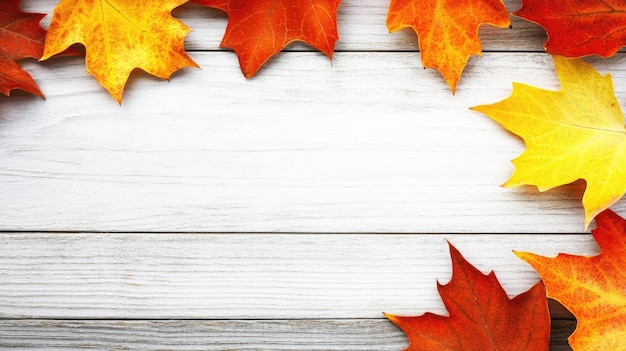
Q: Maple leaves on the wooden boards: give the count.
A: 8